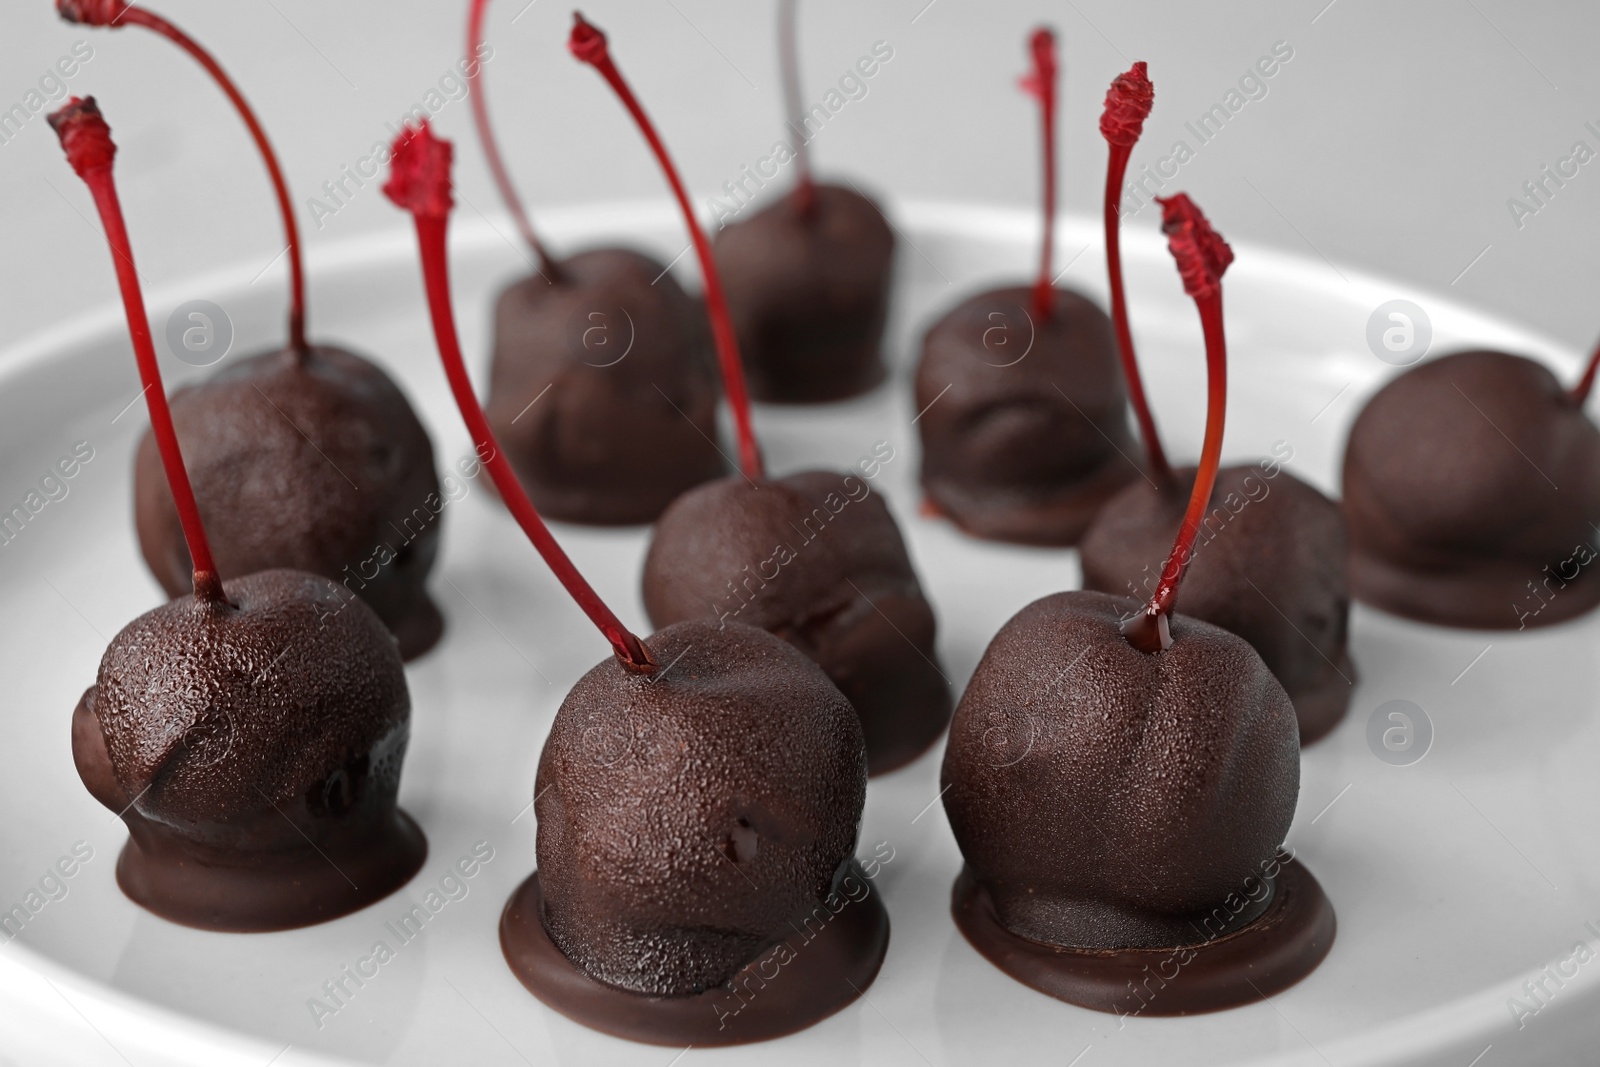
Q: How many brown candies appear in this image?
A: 10